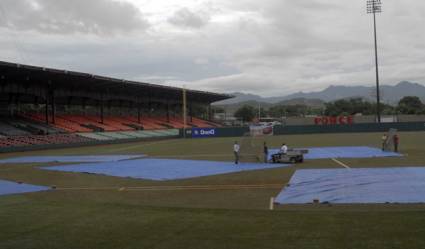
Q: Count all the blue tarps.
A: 5